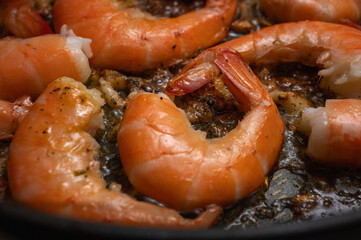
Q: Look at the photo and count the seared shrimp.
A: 9